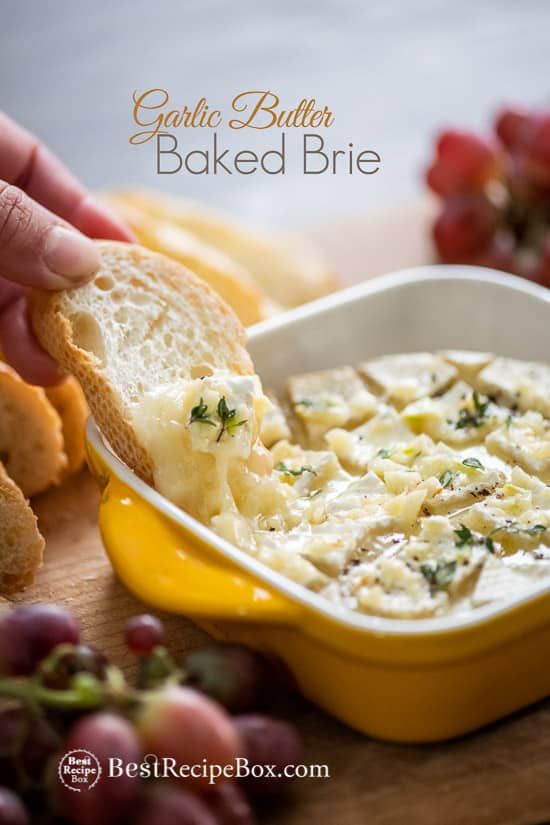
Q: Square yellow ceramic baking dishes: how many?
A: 1